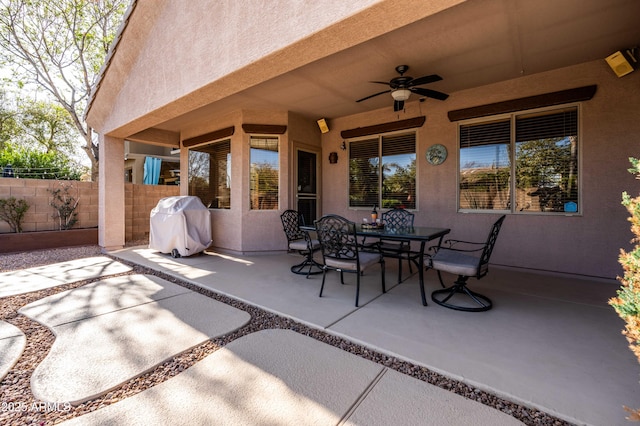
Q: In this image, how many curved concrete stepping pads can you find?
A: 4